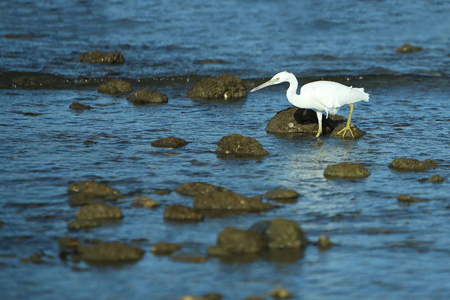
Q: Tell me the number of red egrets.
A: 0